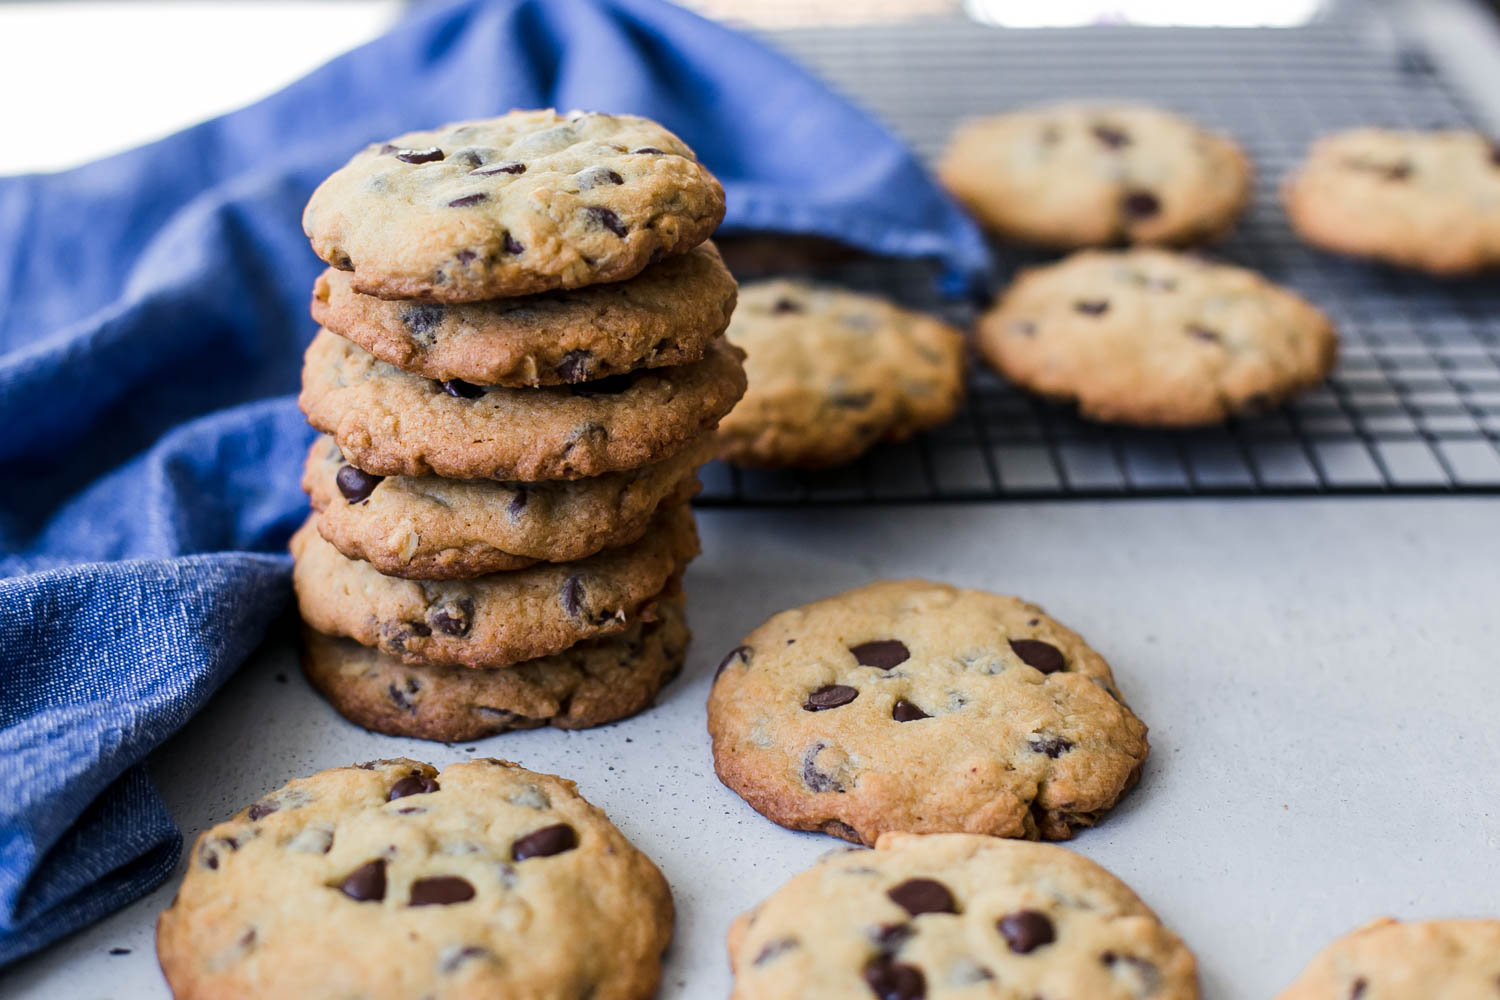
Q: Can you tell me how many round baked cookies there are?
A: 14